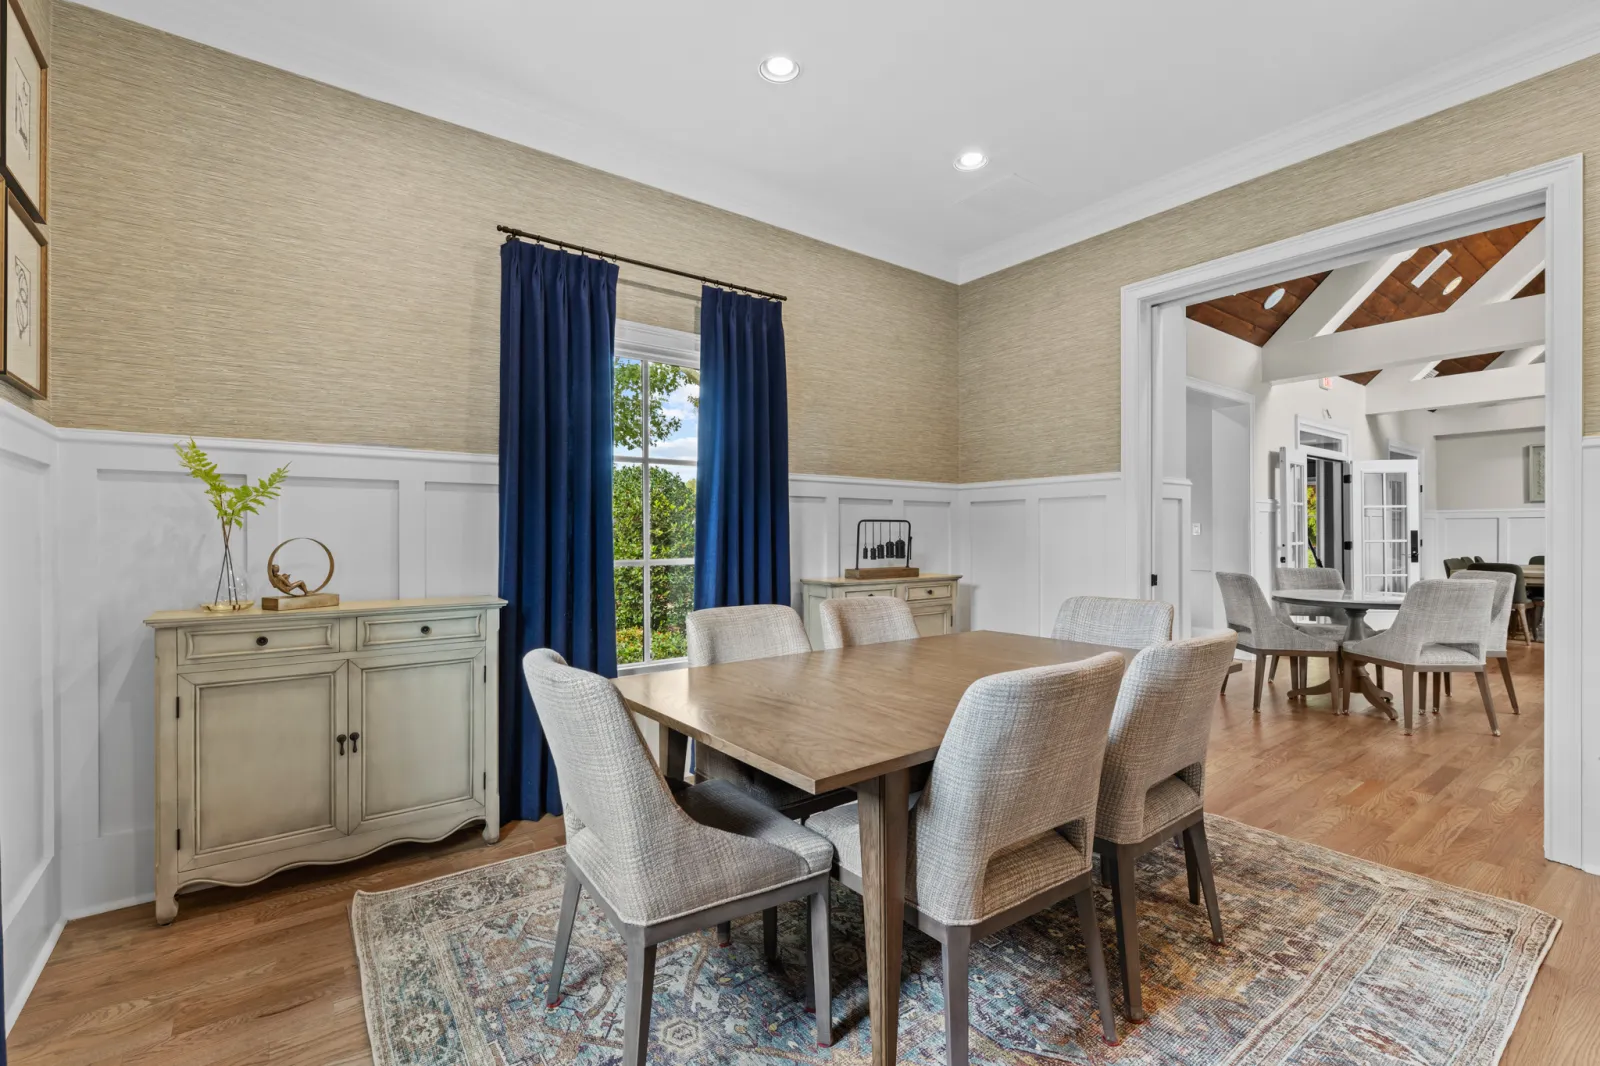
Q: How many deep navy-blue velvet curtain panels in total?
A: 2